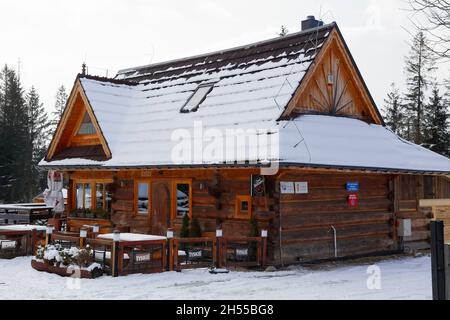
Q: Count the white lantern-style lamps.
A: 7